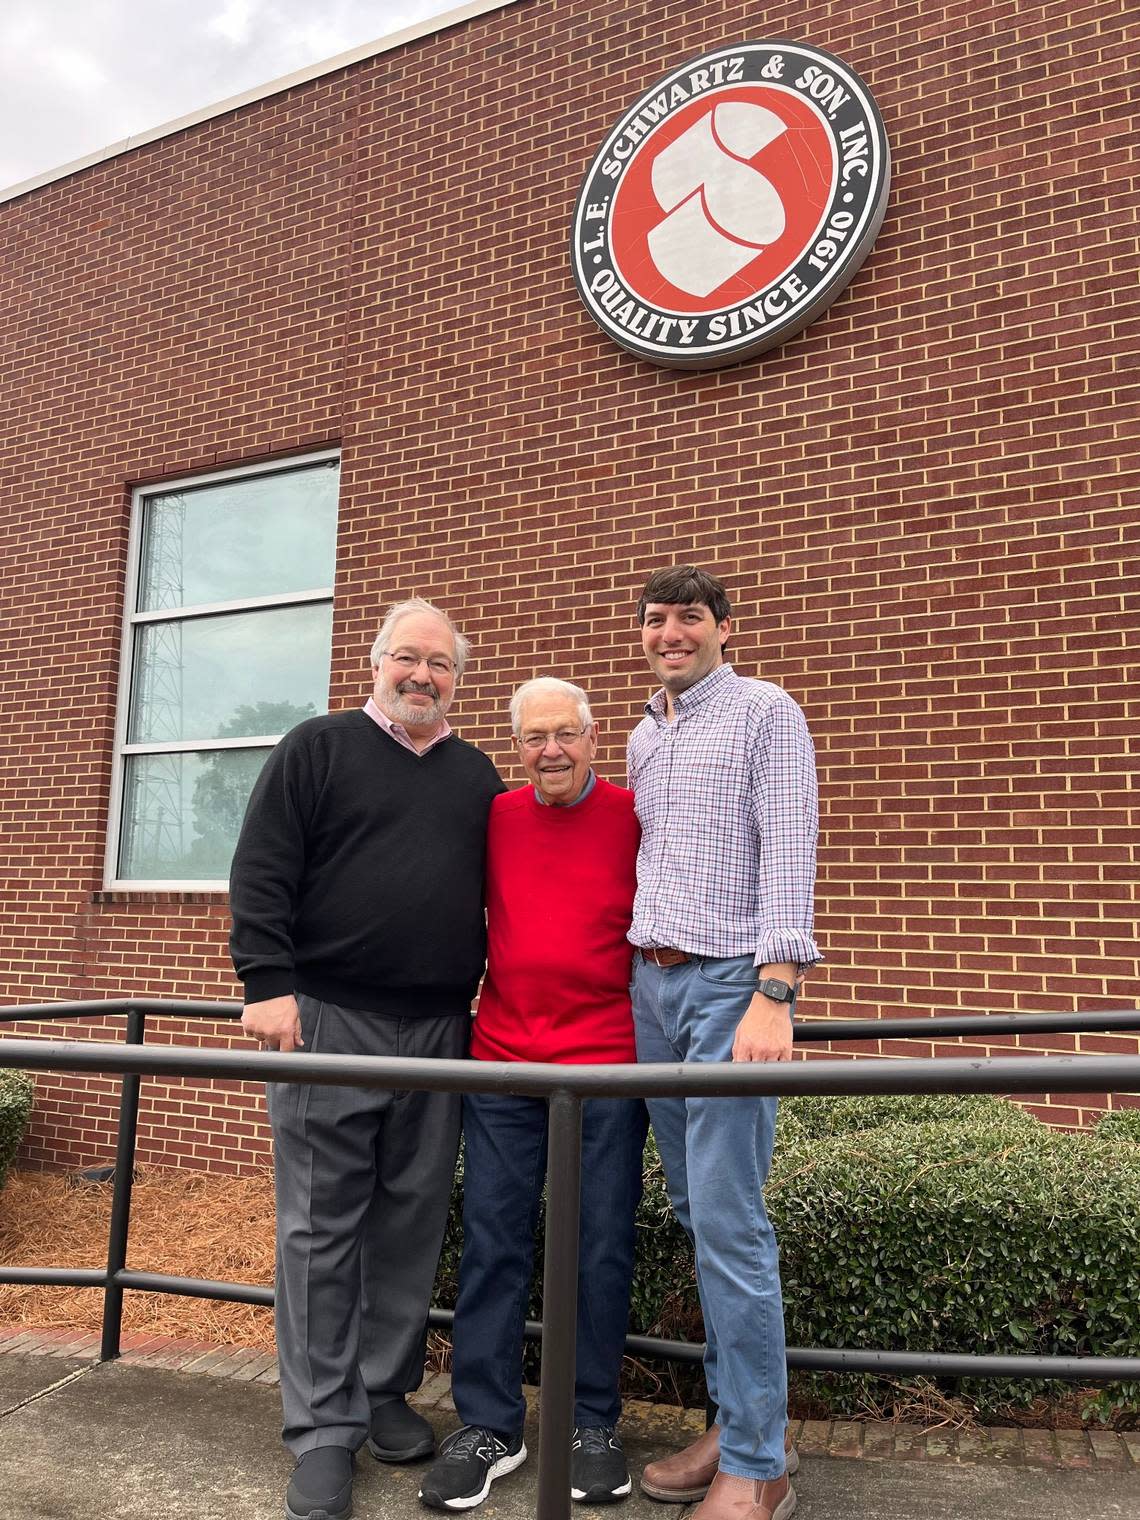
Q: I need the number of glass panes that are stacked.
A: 3